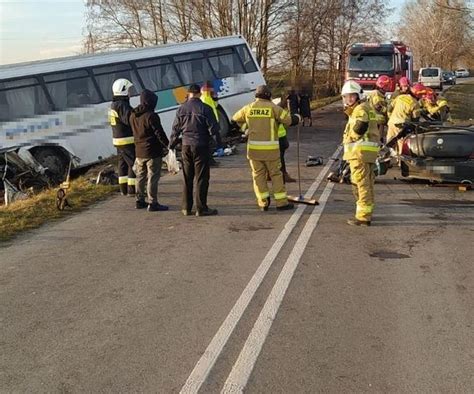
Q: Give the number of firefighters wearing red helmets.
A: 4